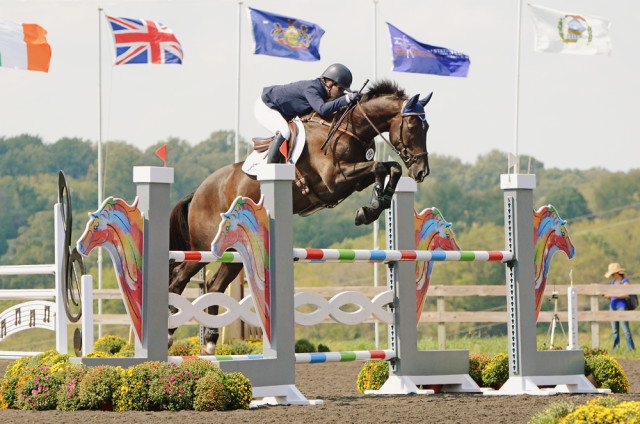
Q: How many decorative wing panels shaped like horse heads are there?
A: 4